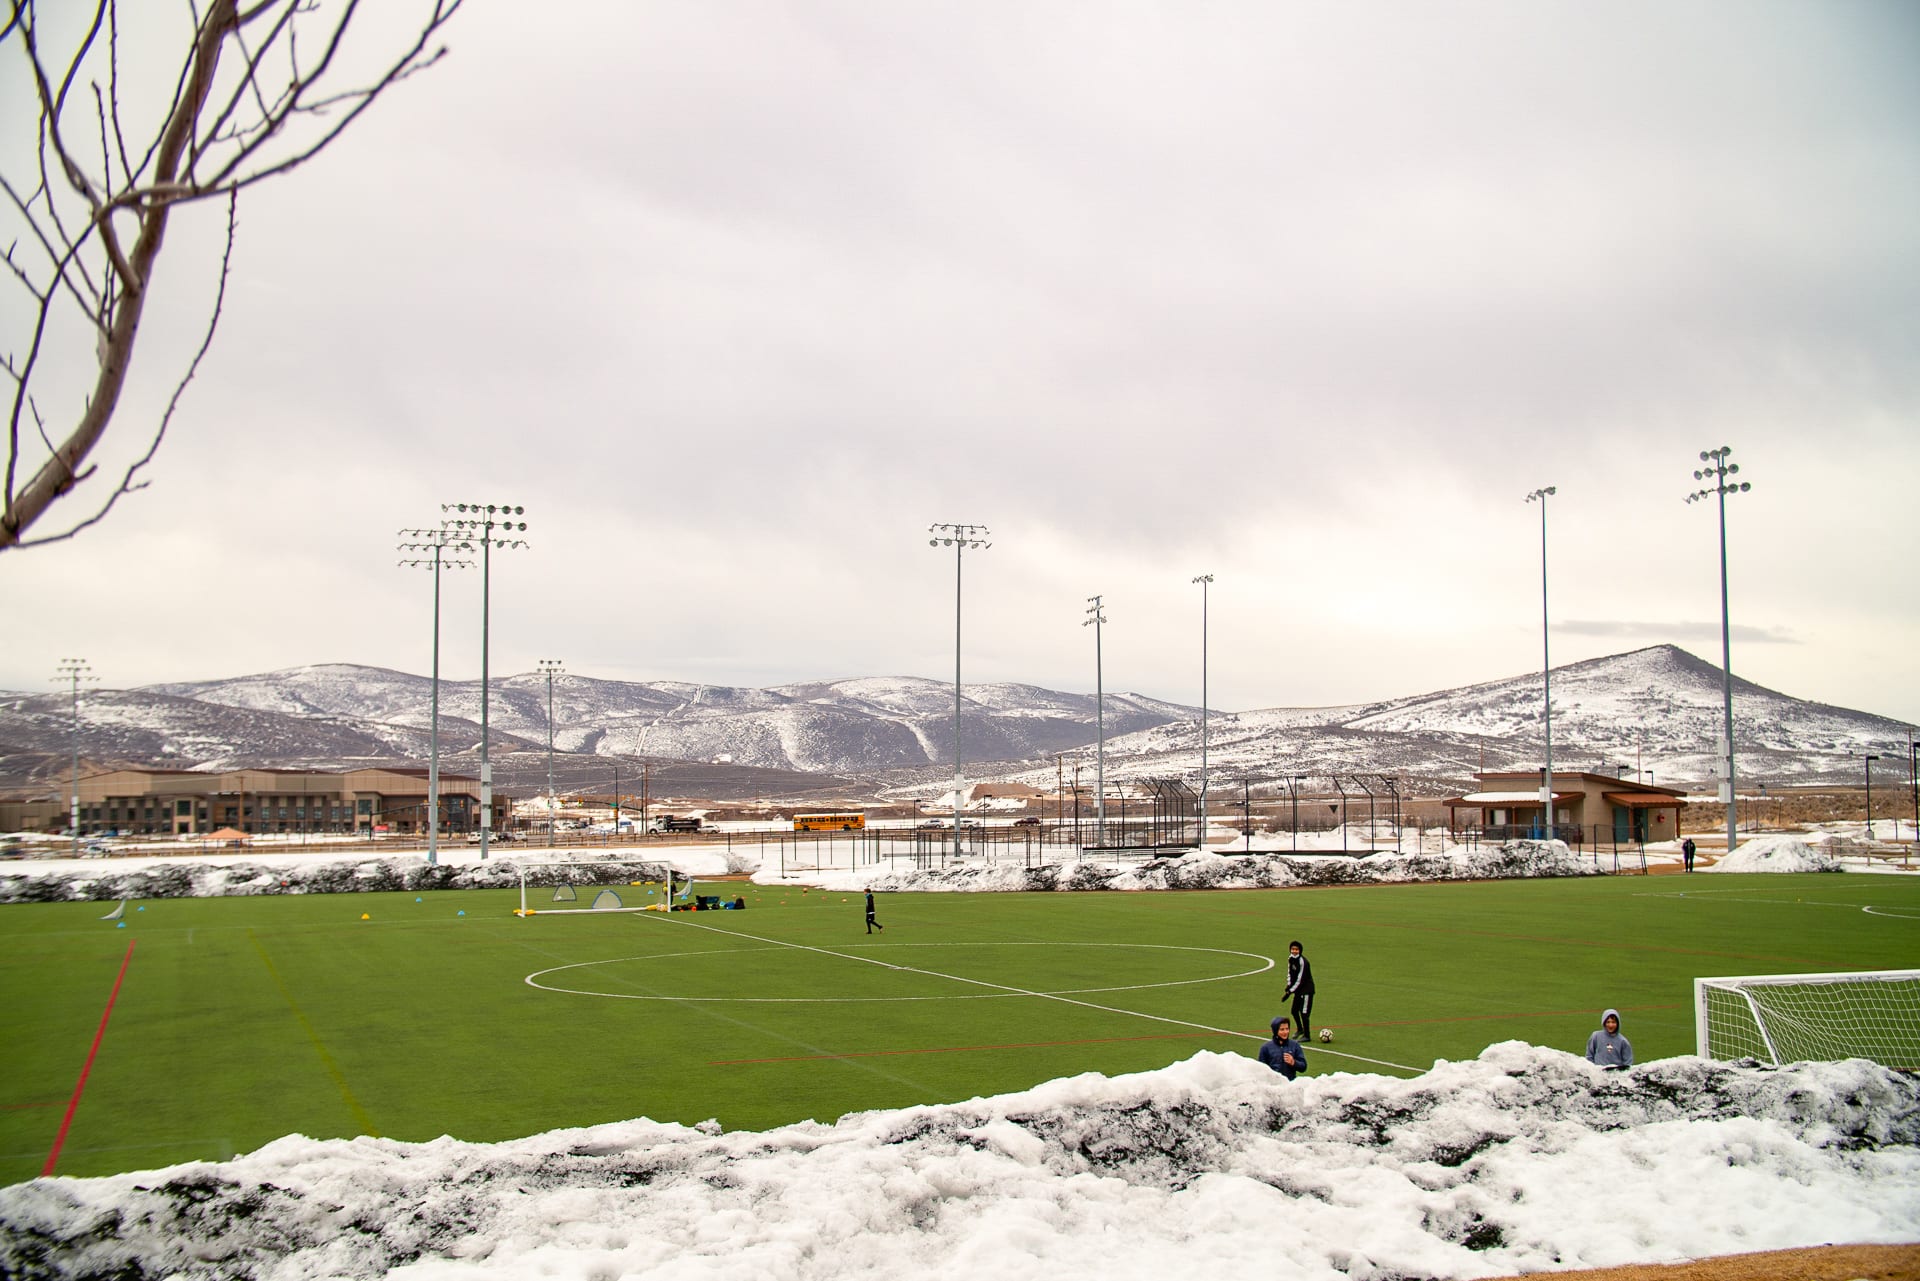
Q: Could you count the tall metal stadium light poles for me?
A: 9